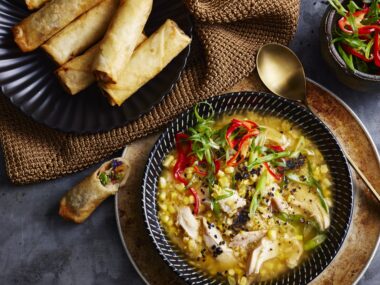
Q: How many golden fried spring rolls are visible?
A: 7